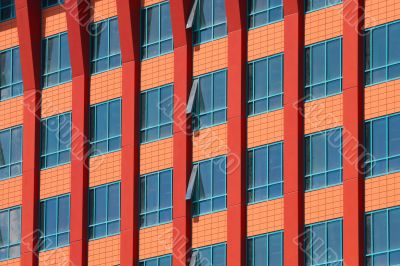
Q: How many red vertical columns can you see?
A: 7